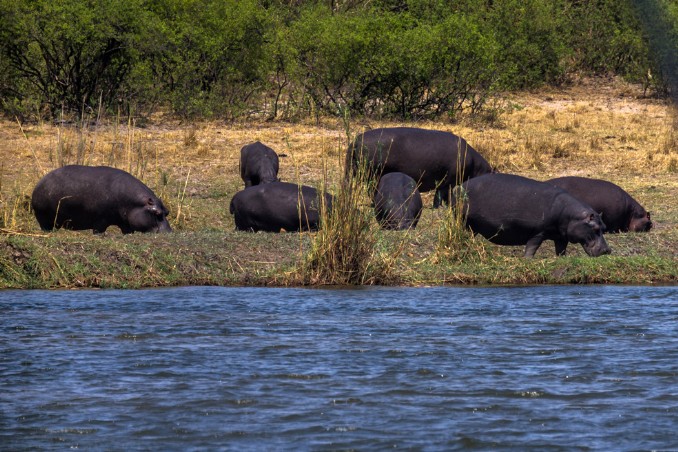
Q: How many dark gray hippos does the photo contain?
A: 7